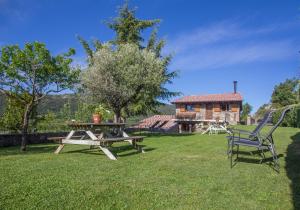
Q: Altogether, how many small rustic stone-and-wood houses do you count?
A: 1